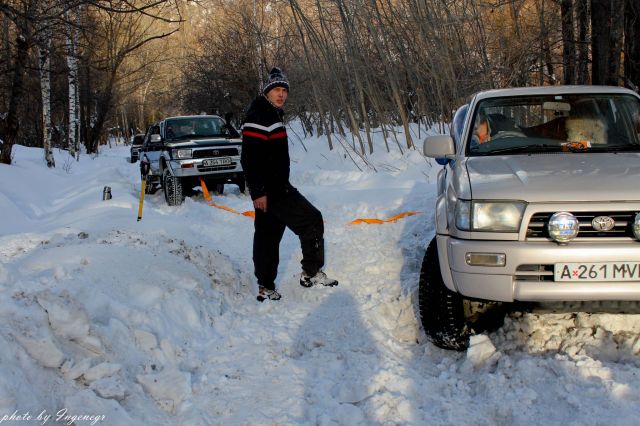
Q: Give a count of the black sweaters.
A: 1